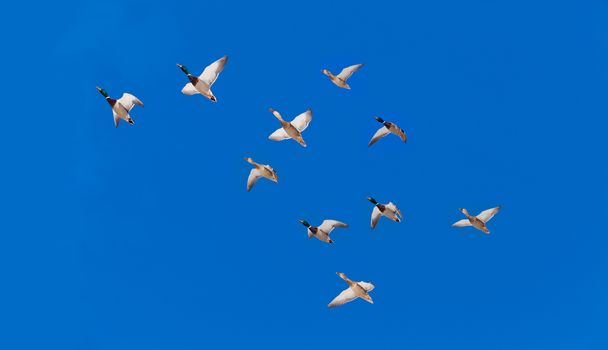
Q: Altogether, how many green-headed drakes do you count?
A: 5